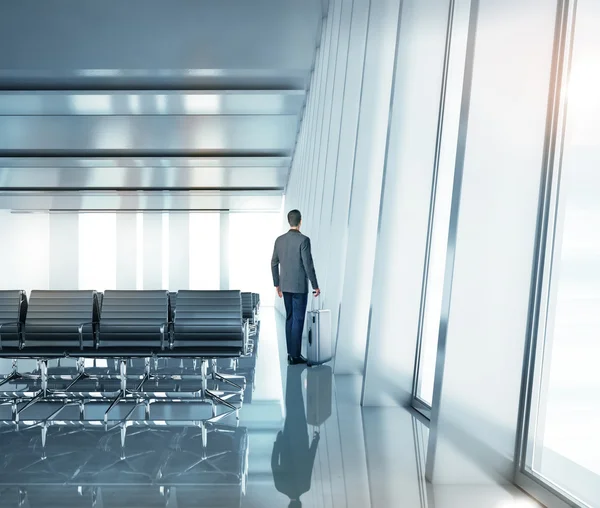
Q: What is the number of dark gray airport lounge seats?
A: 4